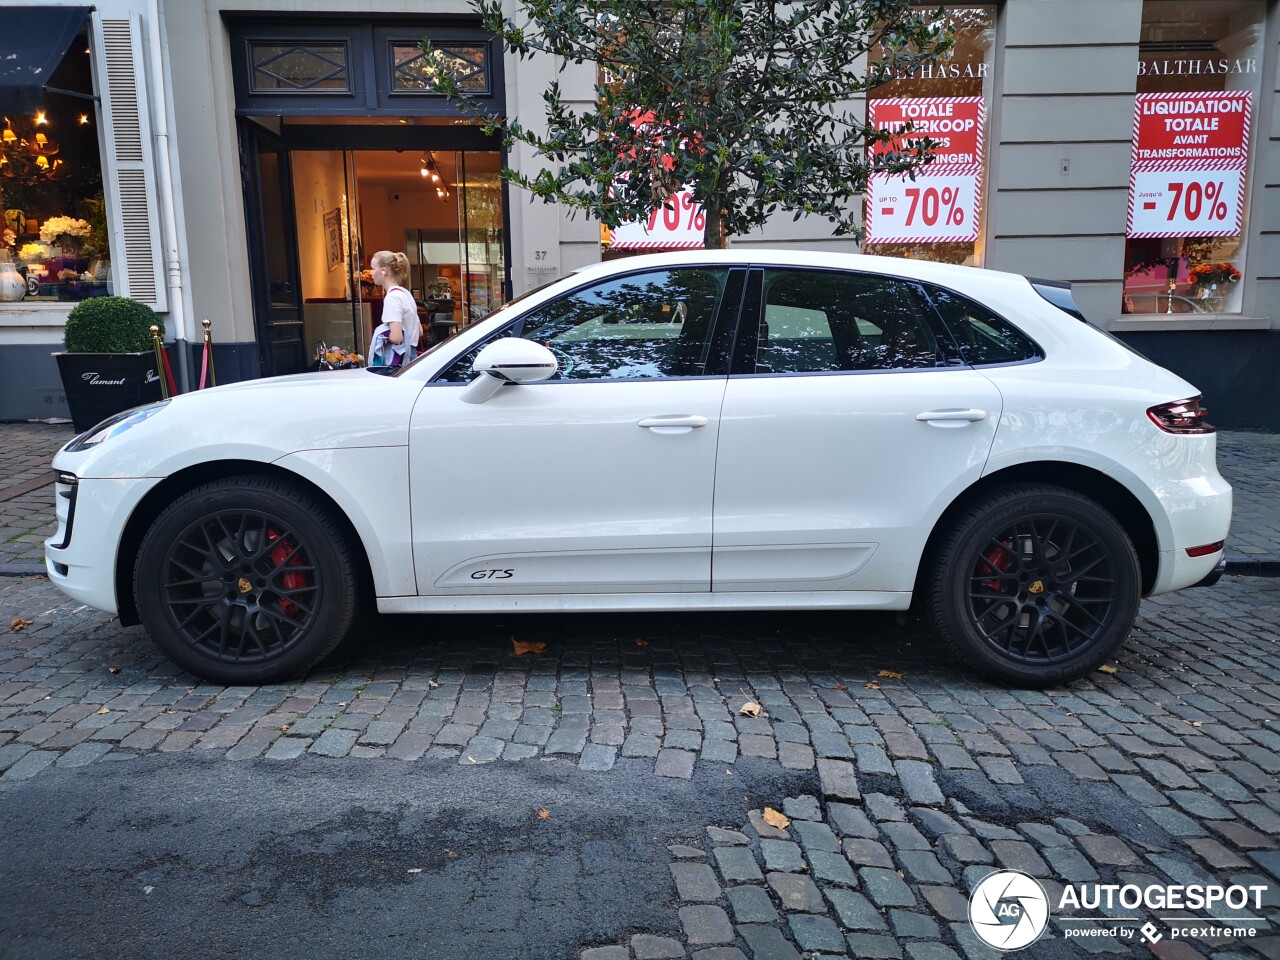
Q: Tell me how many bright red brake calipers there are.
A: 2